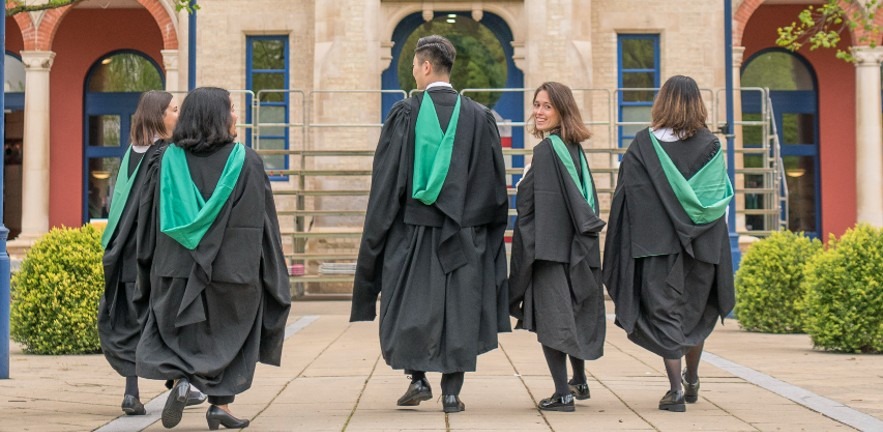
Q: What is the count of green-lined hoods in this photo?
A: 5